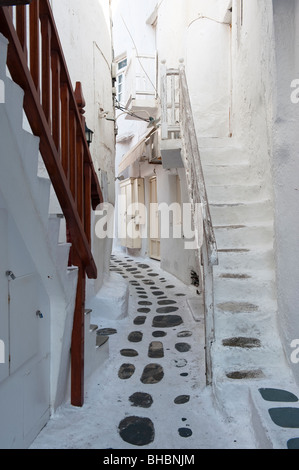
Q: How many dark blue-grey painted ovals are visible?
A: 3